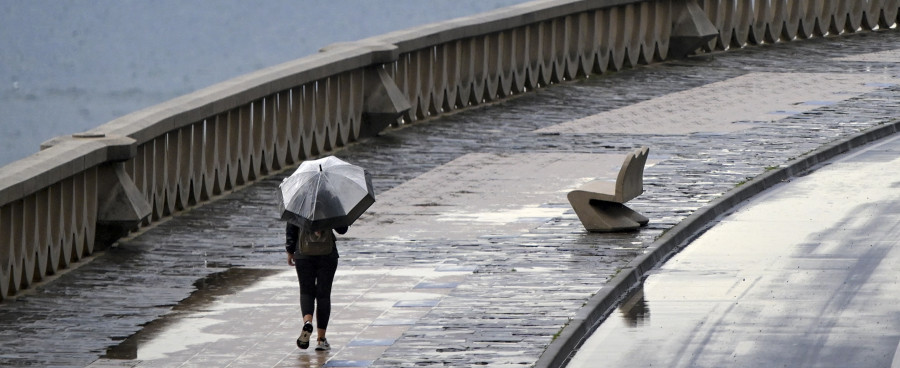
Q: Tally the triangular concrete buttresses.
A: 3